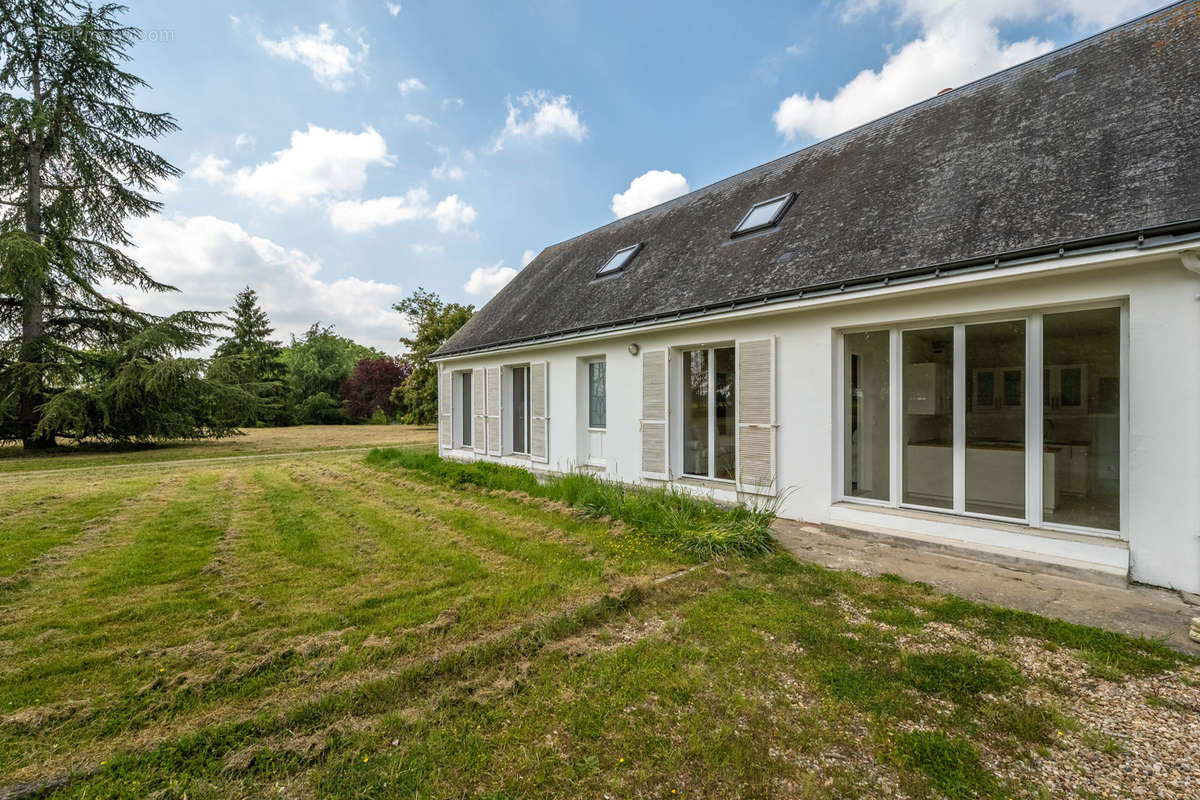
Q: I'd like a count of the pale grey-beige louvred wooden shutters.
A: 6